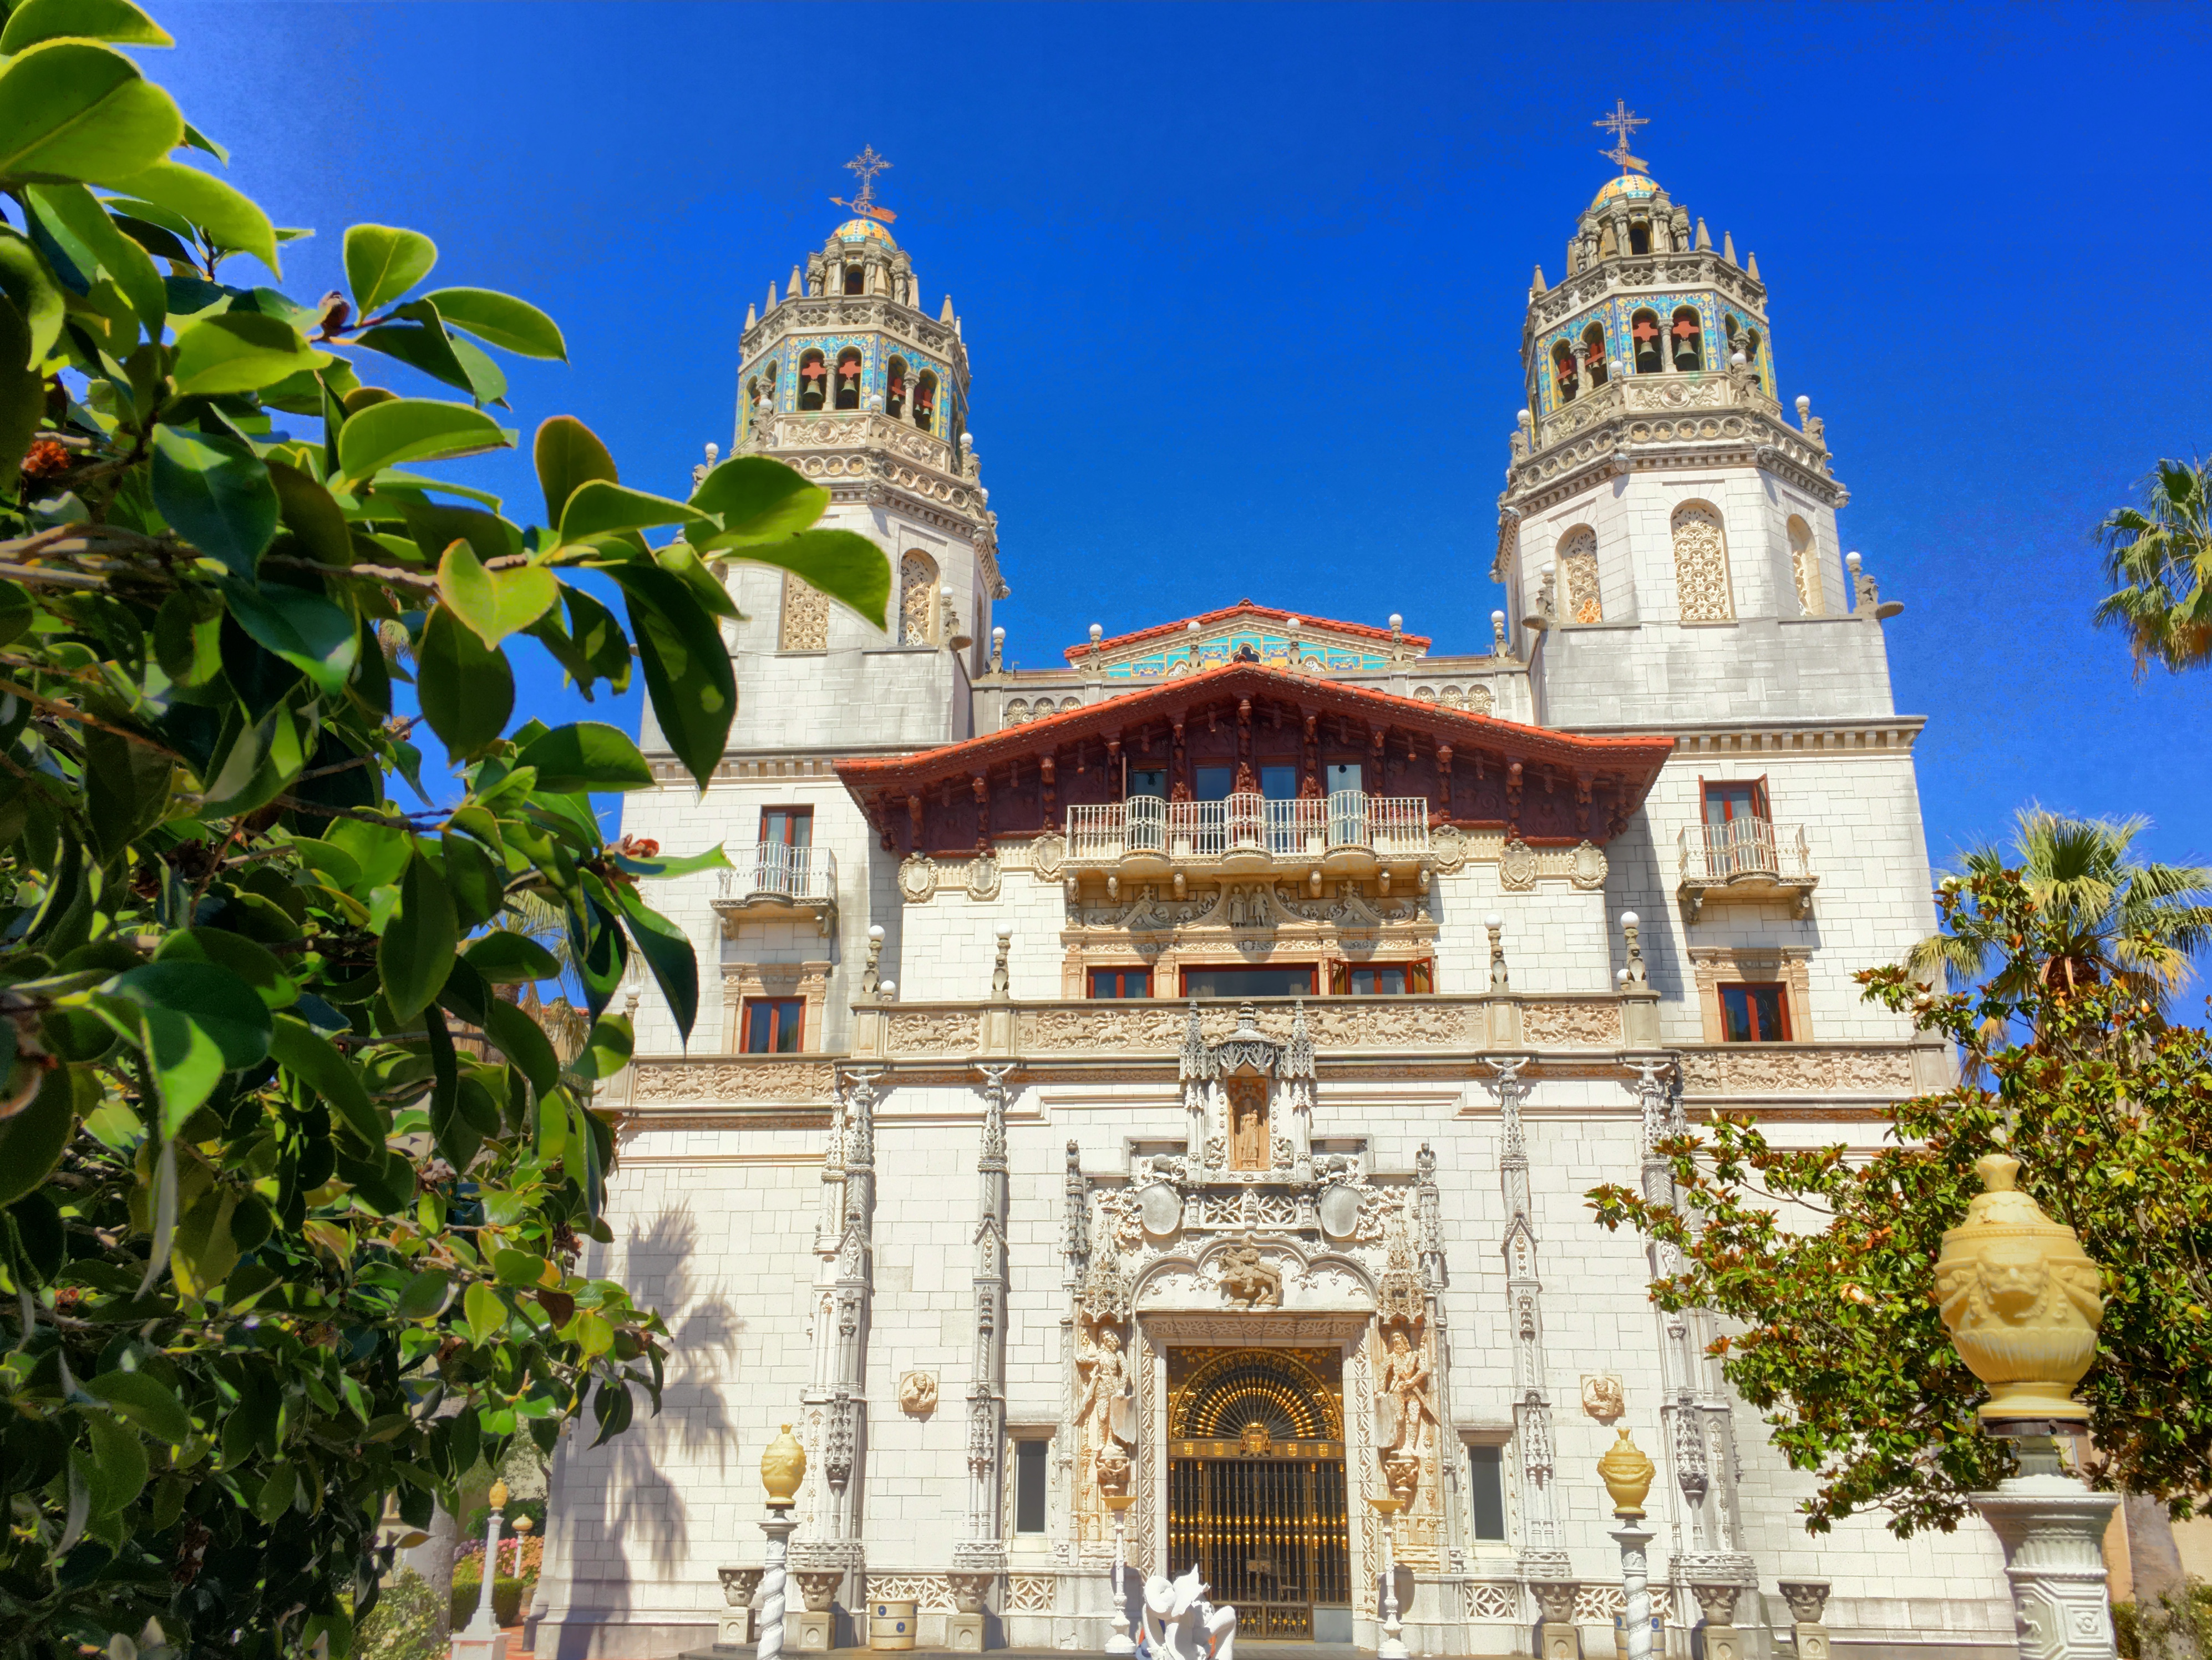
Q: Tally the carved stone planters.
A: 6